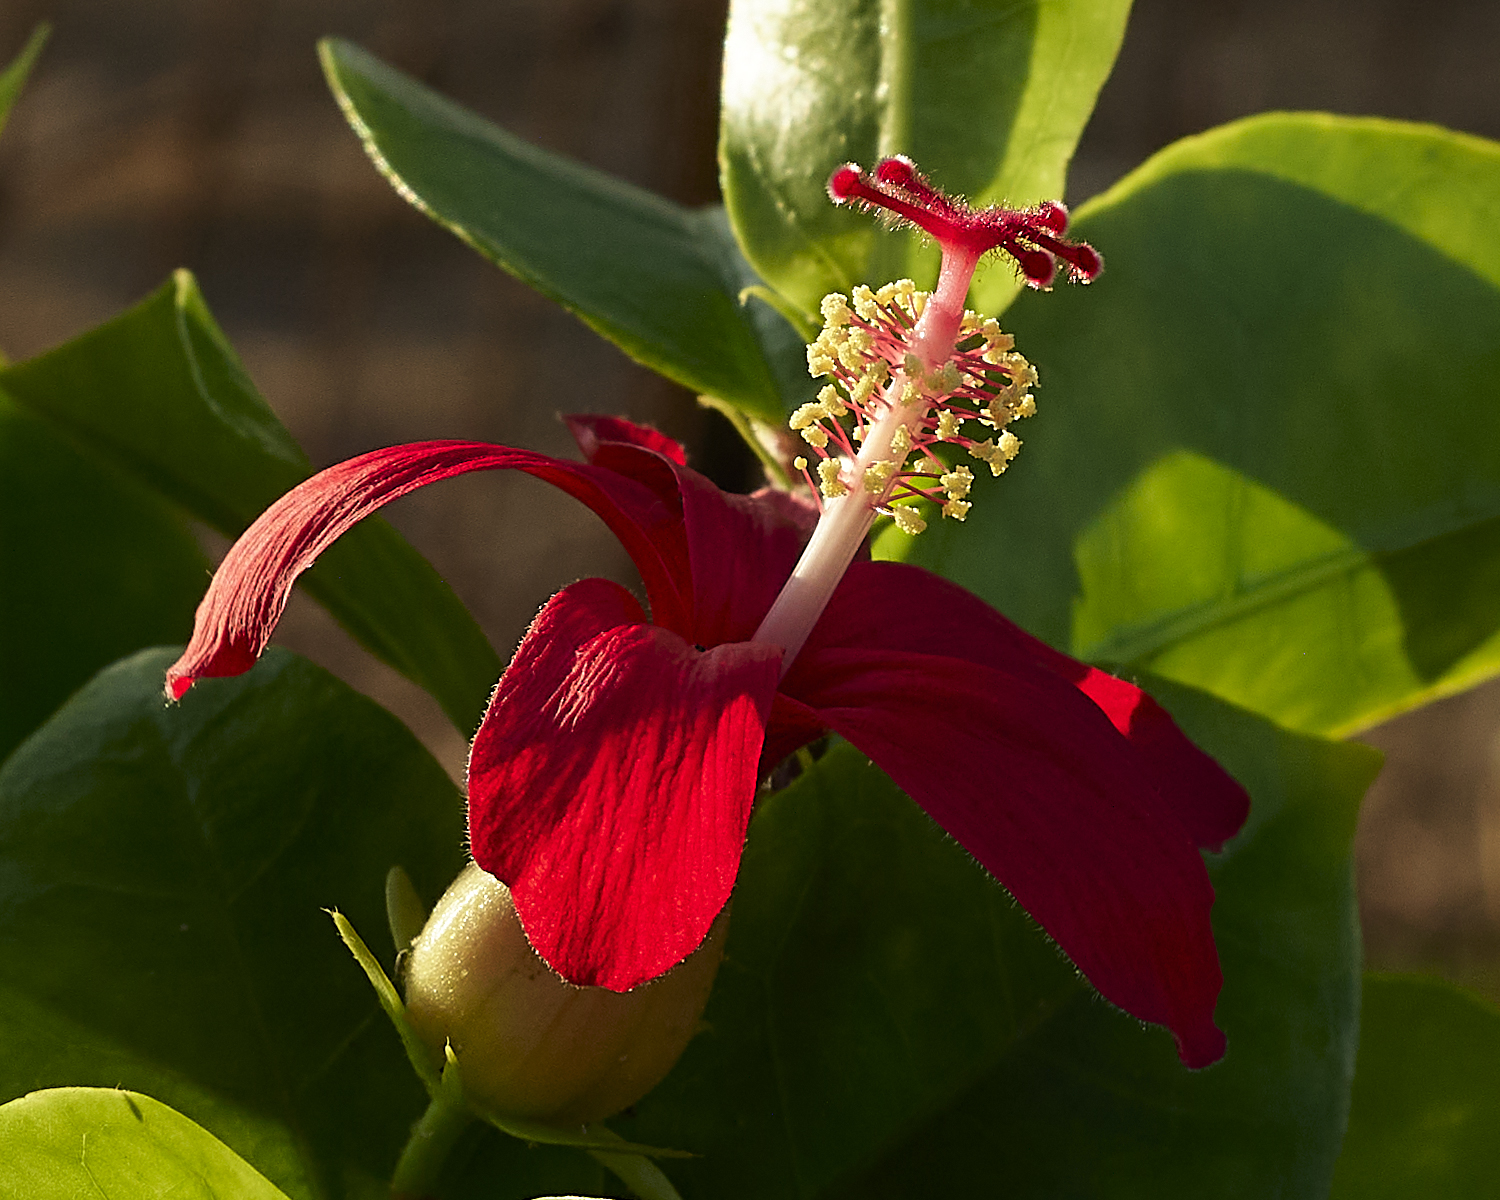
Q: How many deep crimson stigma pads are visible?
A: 5